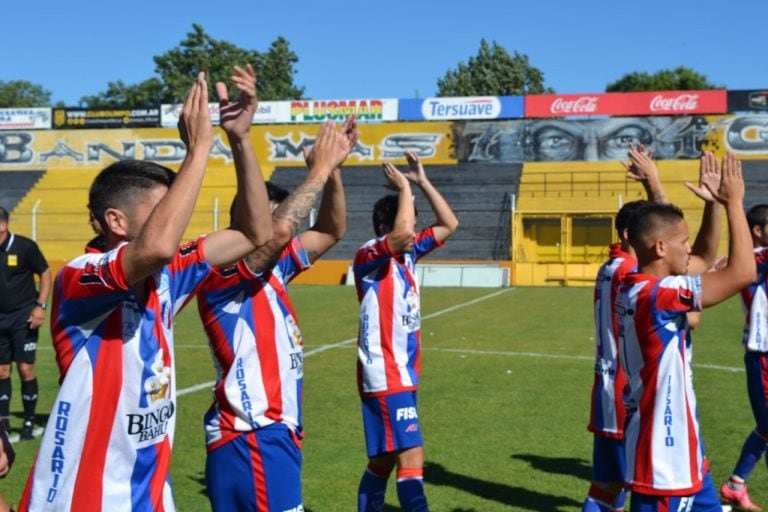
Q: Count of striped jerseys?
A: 6